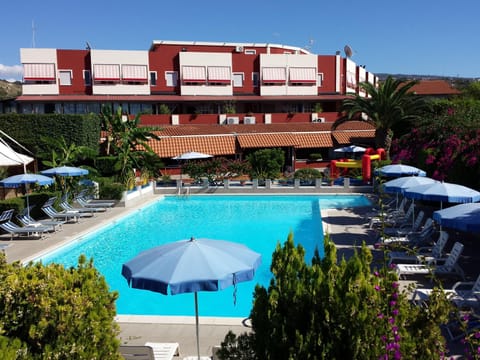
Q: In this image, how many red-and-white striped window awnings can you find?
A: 7